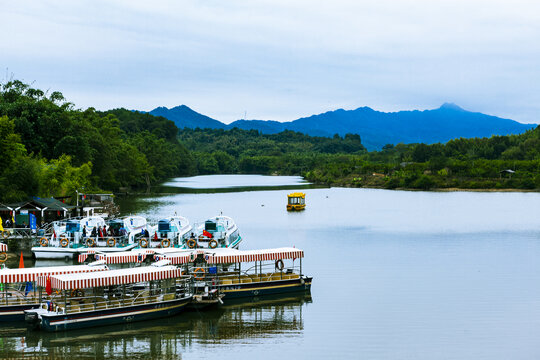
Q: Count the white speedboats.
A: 4